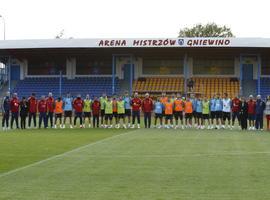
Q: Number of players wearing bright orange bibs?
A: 6